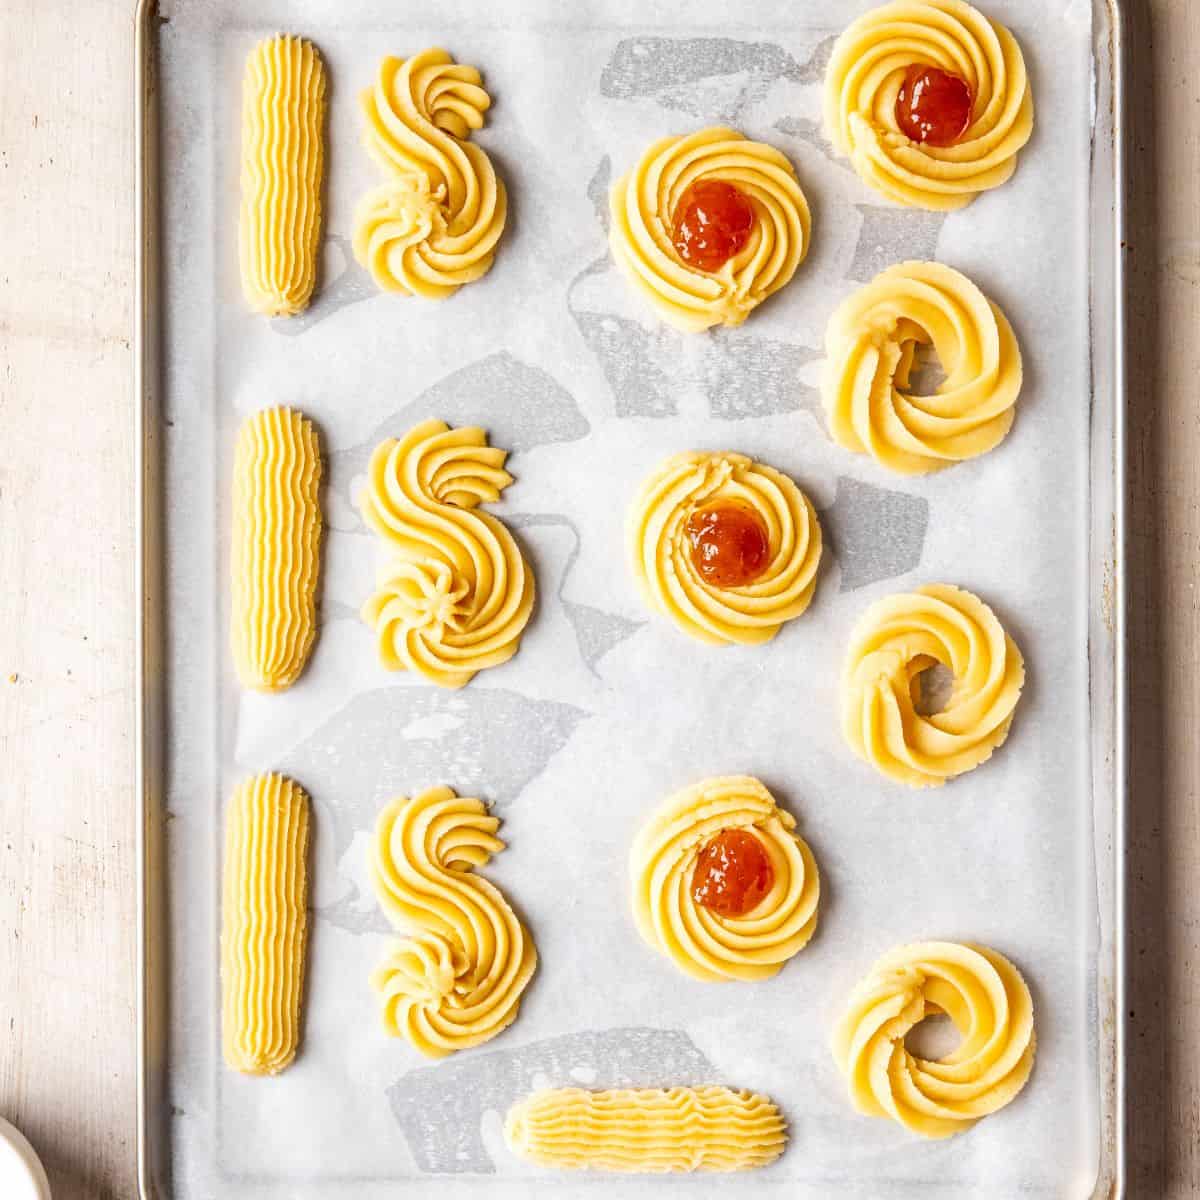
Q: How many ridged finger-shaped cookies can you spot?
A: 4